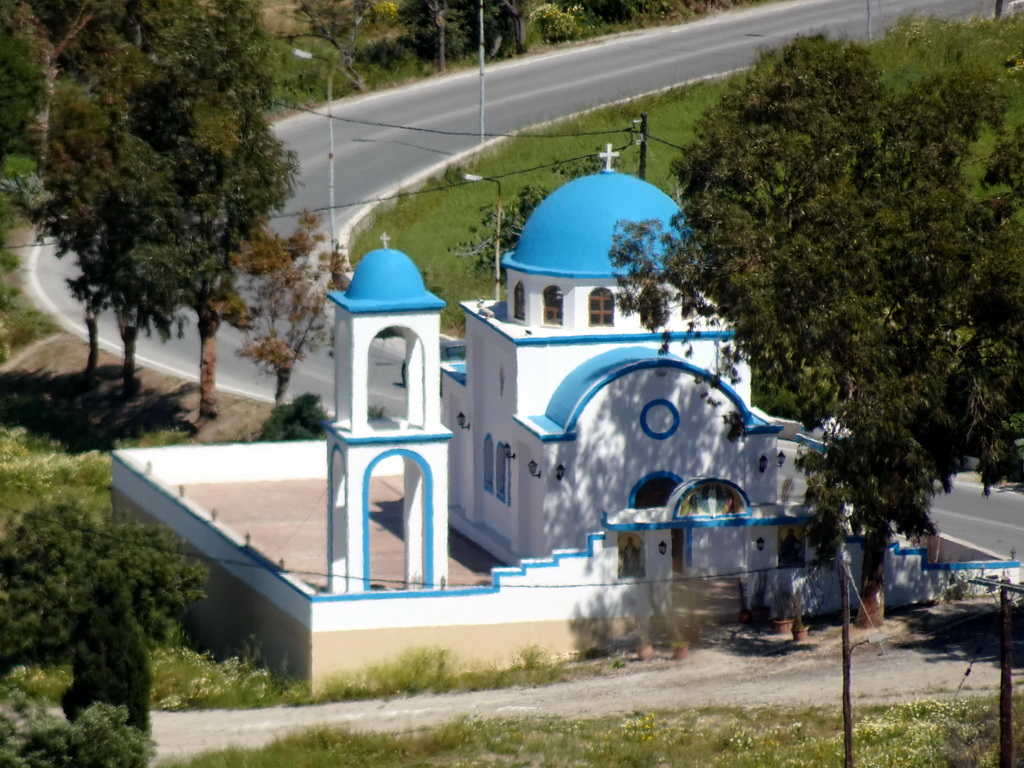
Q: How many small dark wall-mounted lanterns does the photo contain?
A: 8